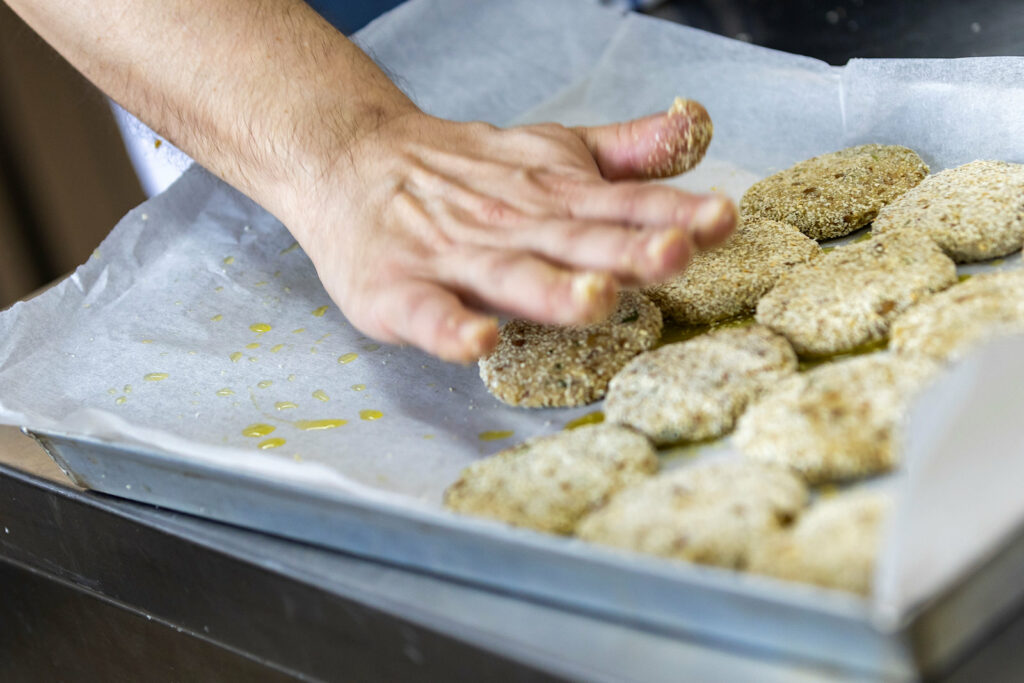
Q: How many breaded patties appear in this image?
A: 11